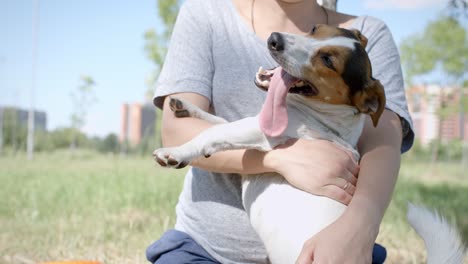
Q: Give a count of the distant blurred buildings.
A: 3